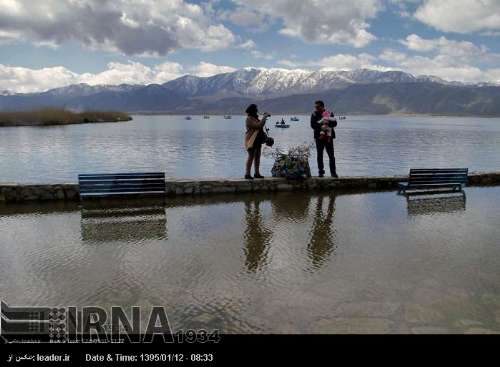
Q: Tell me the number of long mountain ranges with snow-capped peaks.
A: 1